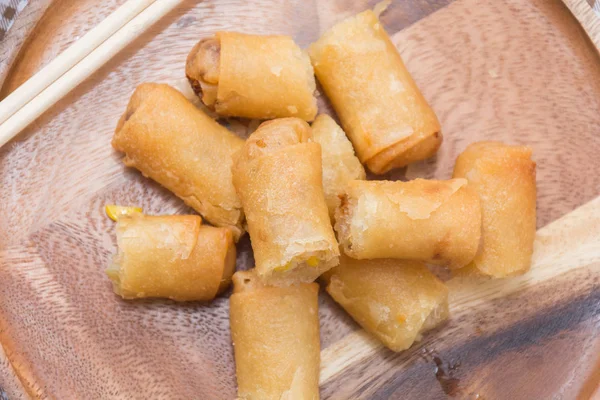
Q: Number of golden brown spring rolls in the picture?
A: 10